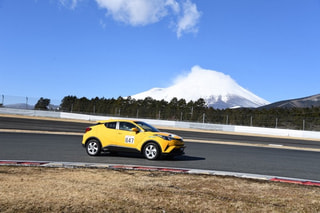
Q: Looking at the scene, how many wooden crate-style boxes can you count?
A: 0